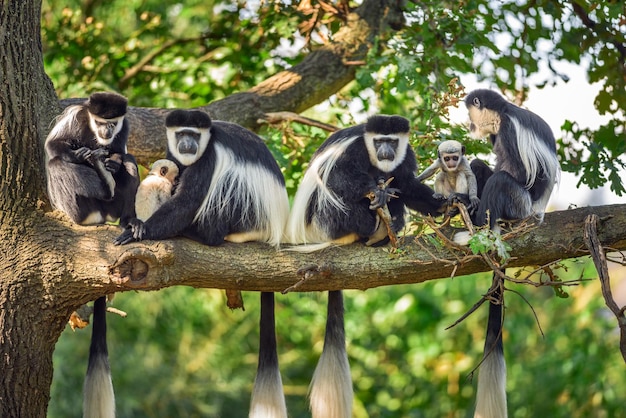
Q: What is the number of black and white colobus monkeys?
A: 6